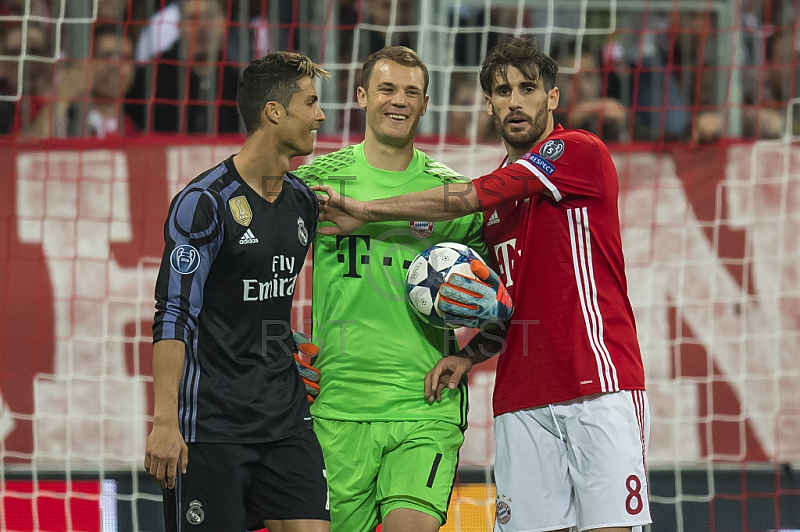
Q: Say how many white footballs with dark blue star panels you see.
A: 1